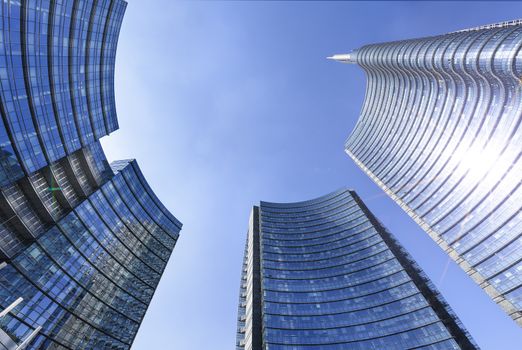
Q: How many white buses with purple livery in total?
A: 0